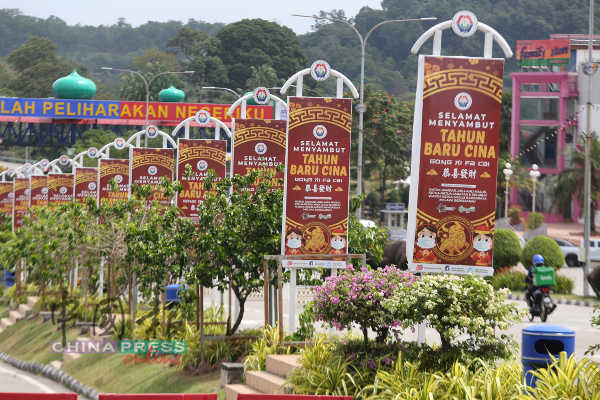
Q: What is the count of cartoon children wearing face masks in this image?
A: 4